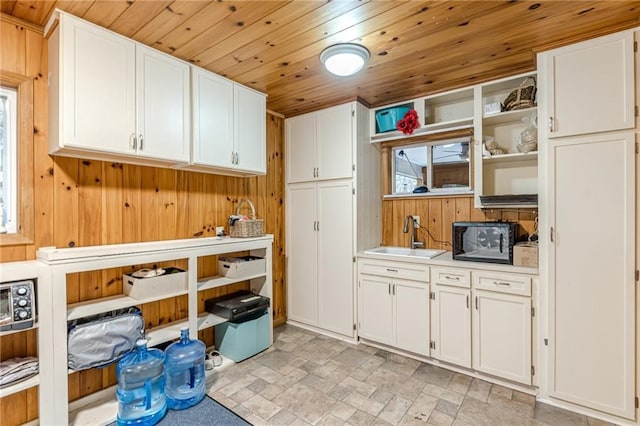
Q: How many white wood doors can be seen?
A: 14